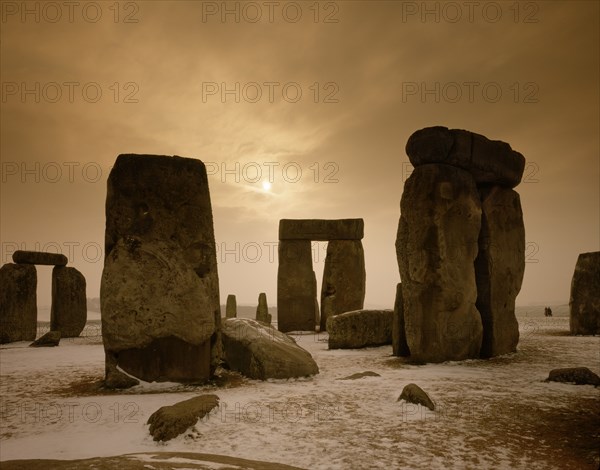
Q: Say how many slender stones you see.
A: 2